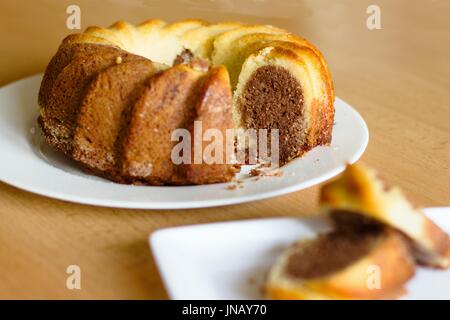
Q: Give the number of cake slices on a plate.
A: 2